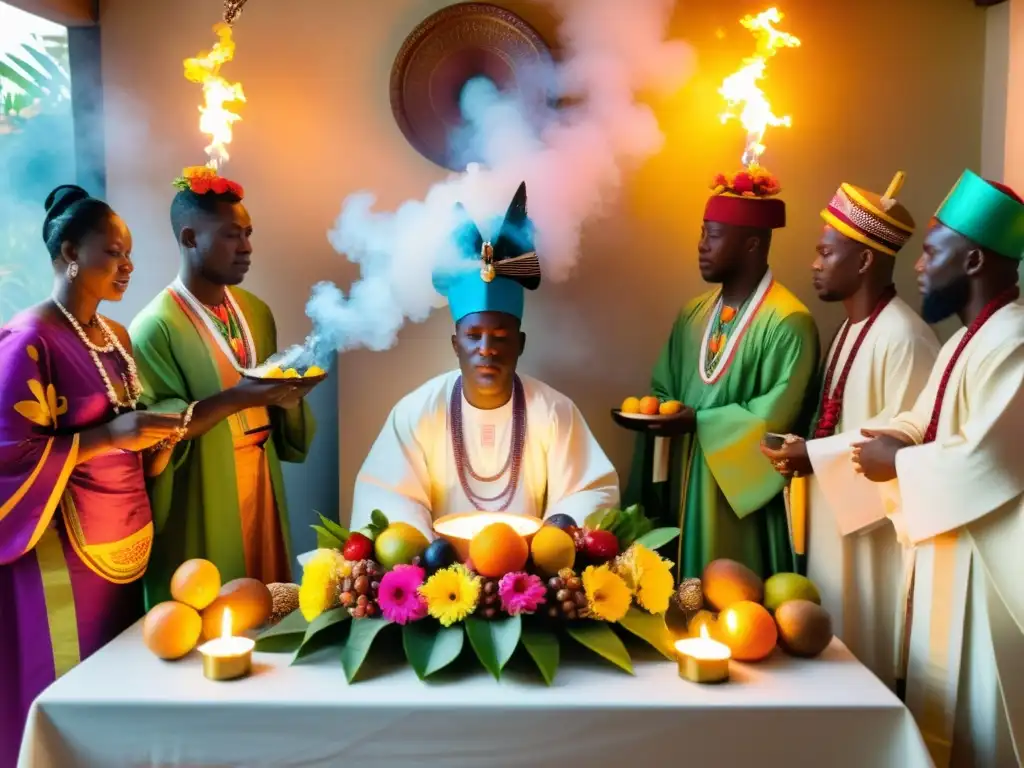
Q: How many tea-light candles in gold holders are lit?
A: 2